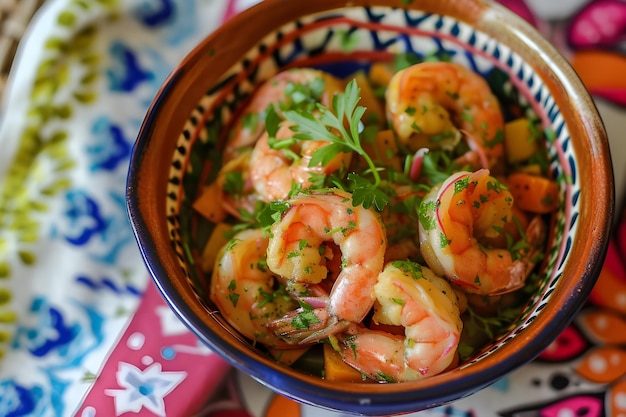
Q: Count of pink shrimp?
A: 7